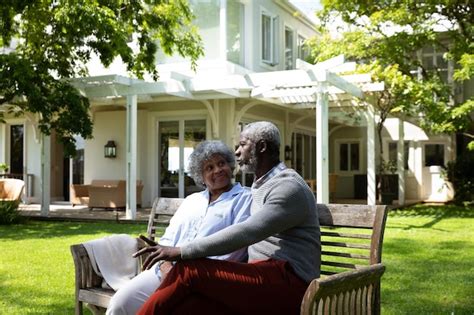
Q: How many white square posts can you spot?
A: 5